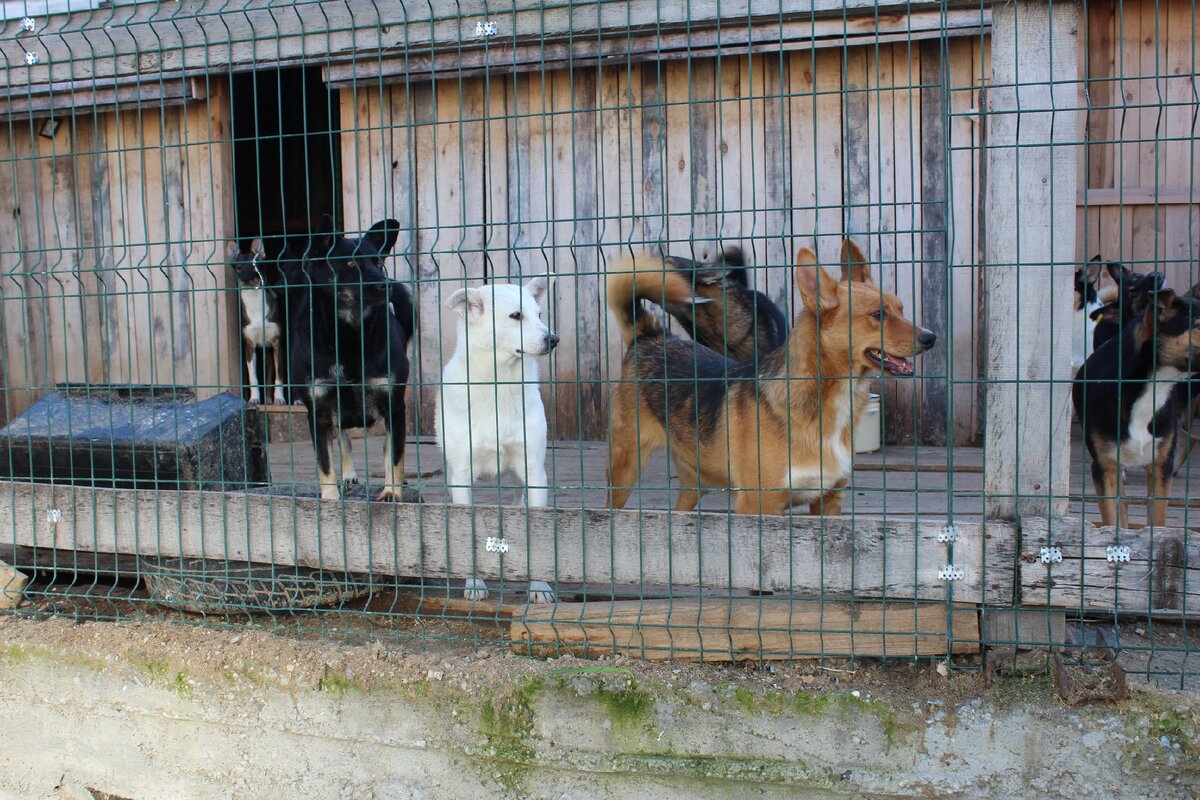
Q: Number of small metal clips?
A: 9